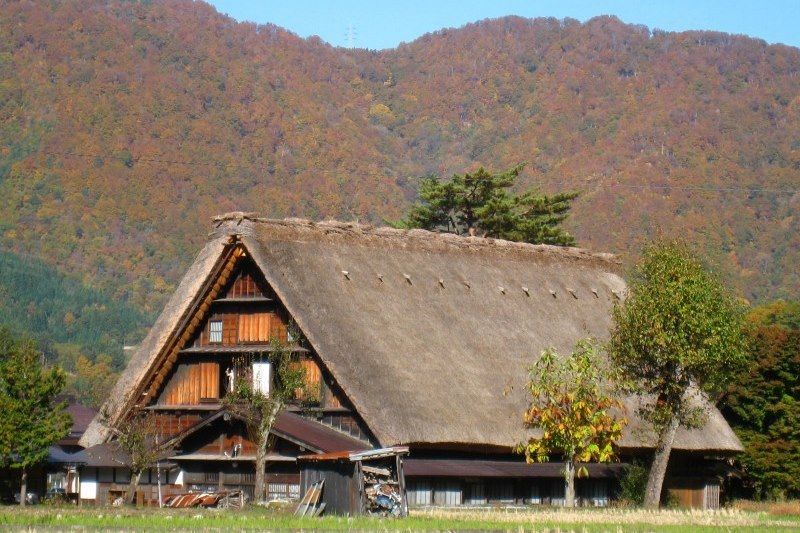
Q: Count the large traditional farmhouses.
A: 1